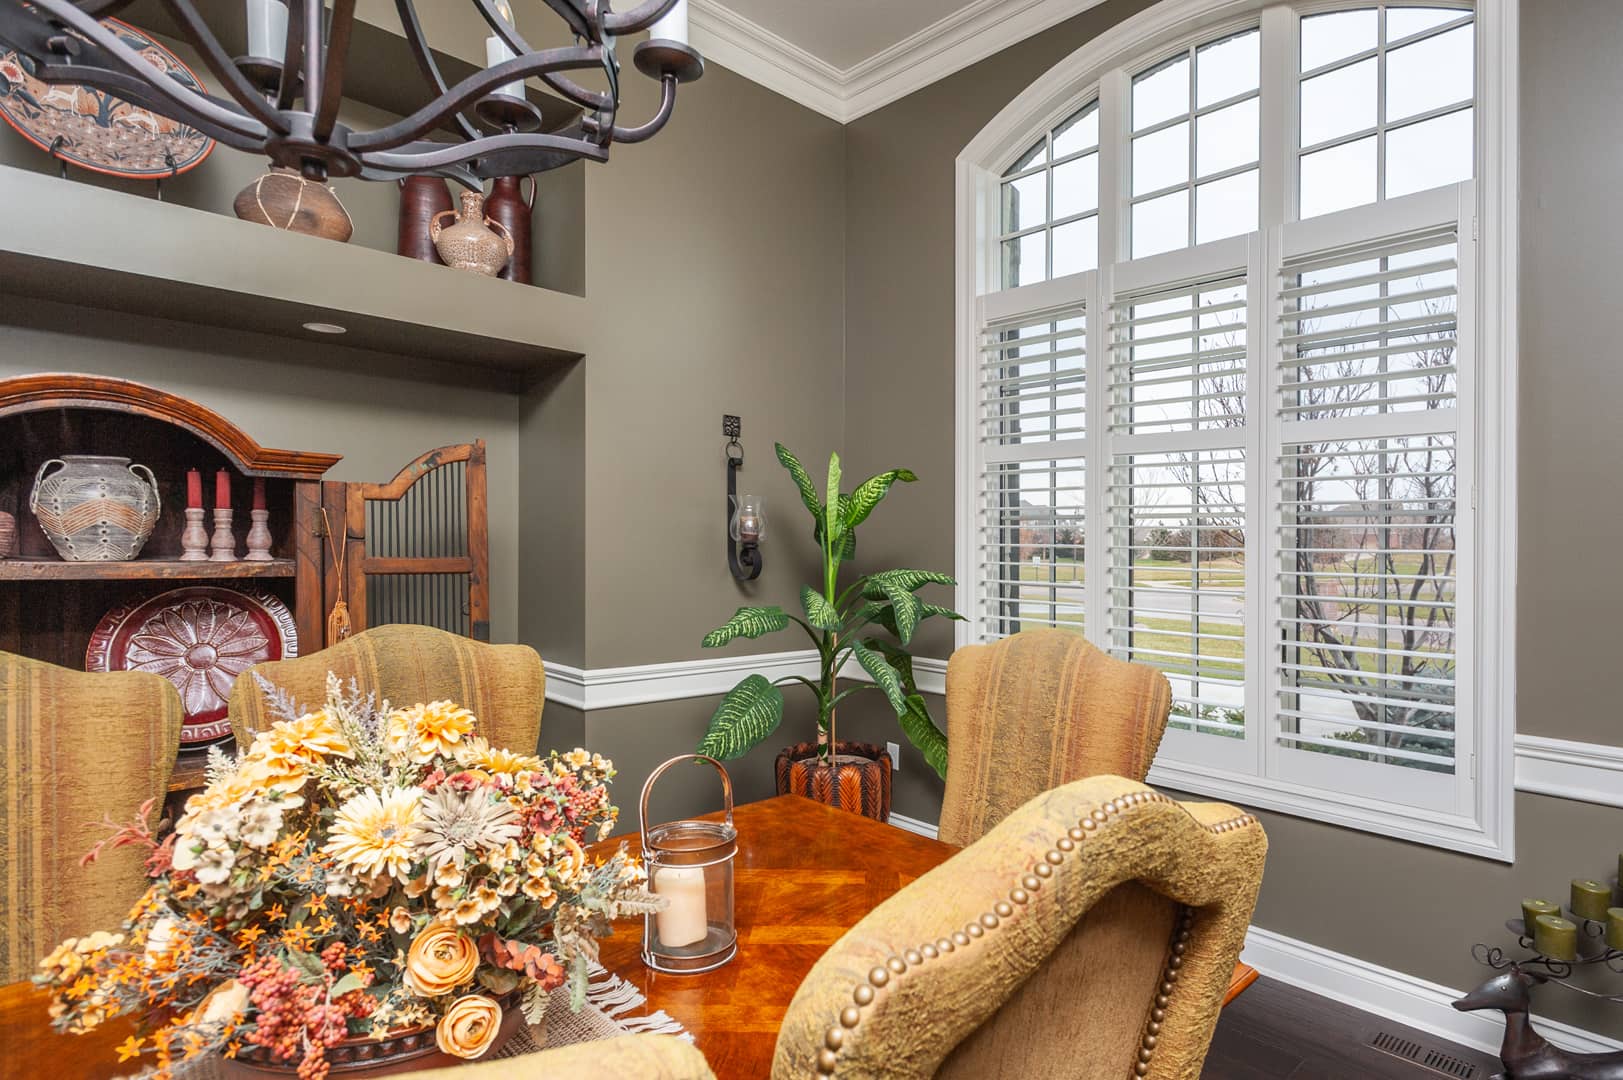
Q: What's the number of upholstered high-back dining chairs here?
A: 5